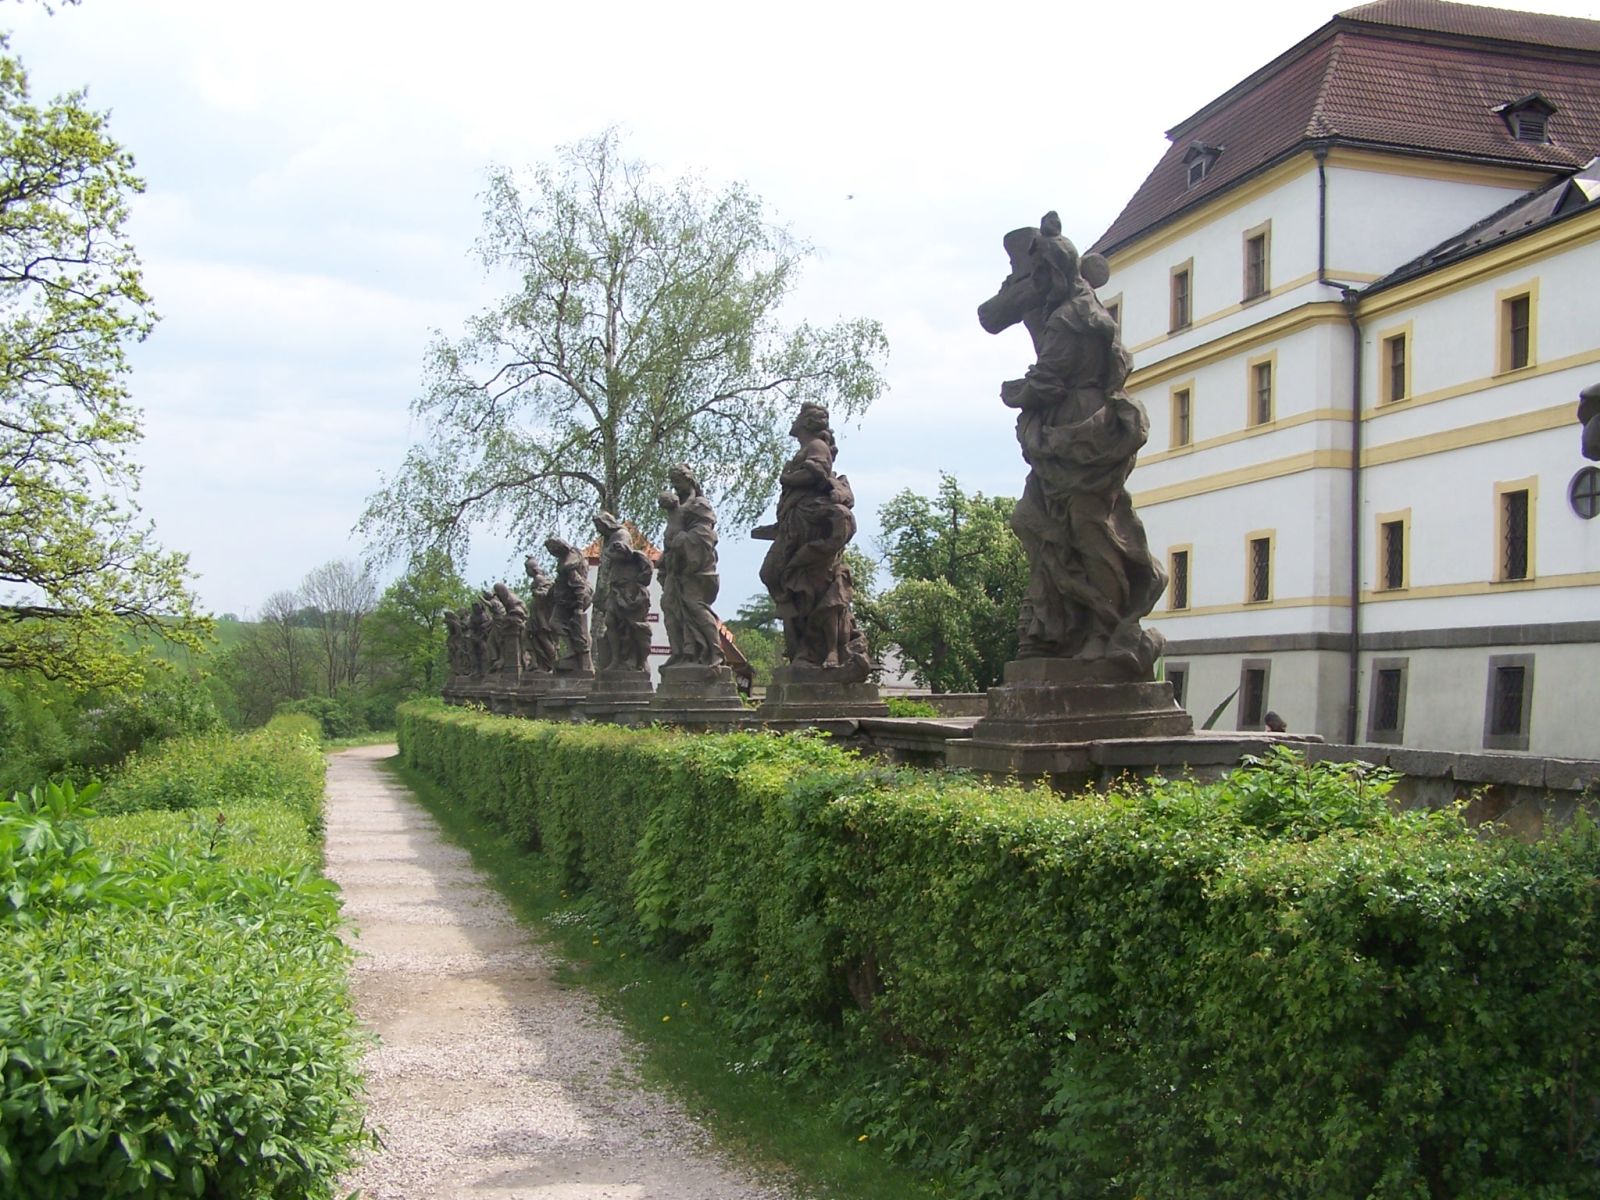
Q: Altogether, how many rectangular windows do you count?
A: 15